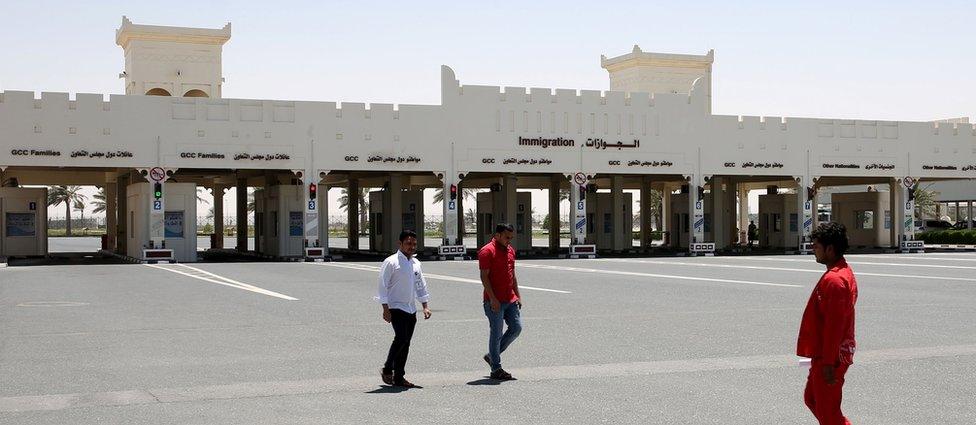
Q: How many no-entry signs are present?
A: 3